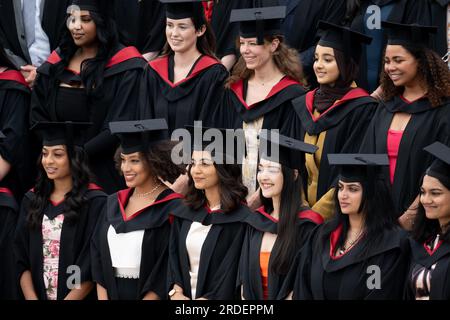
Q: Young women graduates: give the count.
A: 11